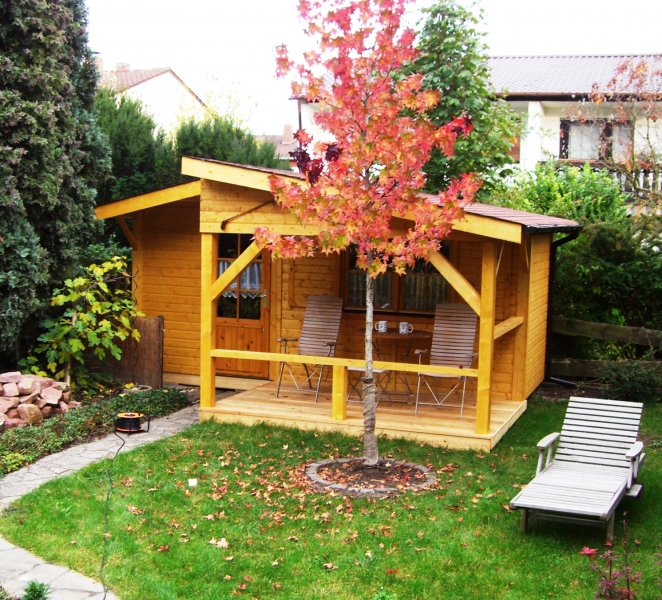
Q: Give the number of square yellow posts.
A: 3